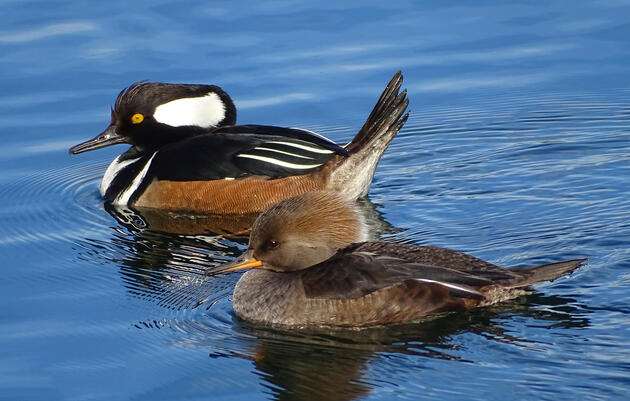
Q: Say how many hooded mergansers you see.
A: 2